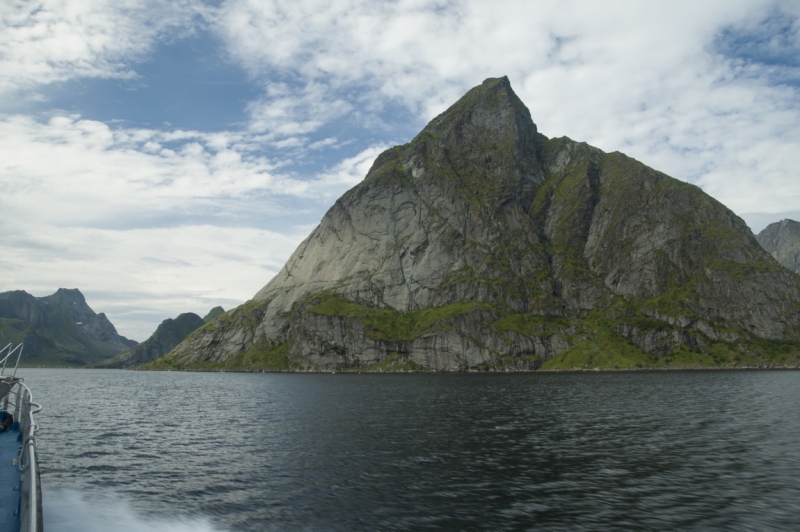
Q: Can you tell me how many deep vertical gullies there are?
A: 2